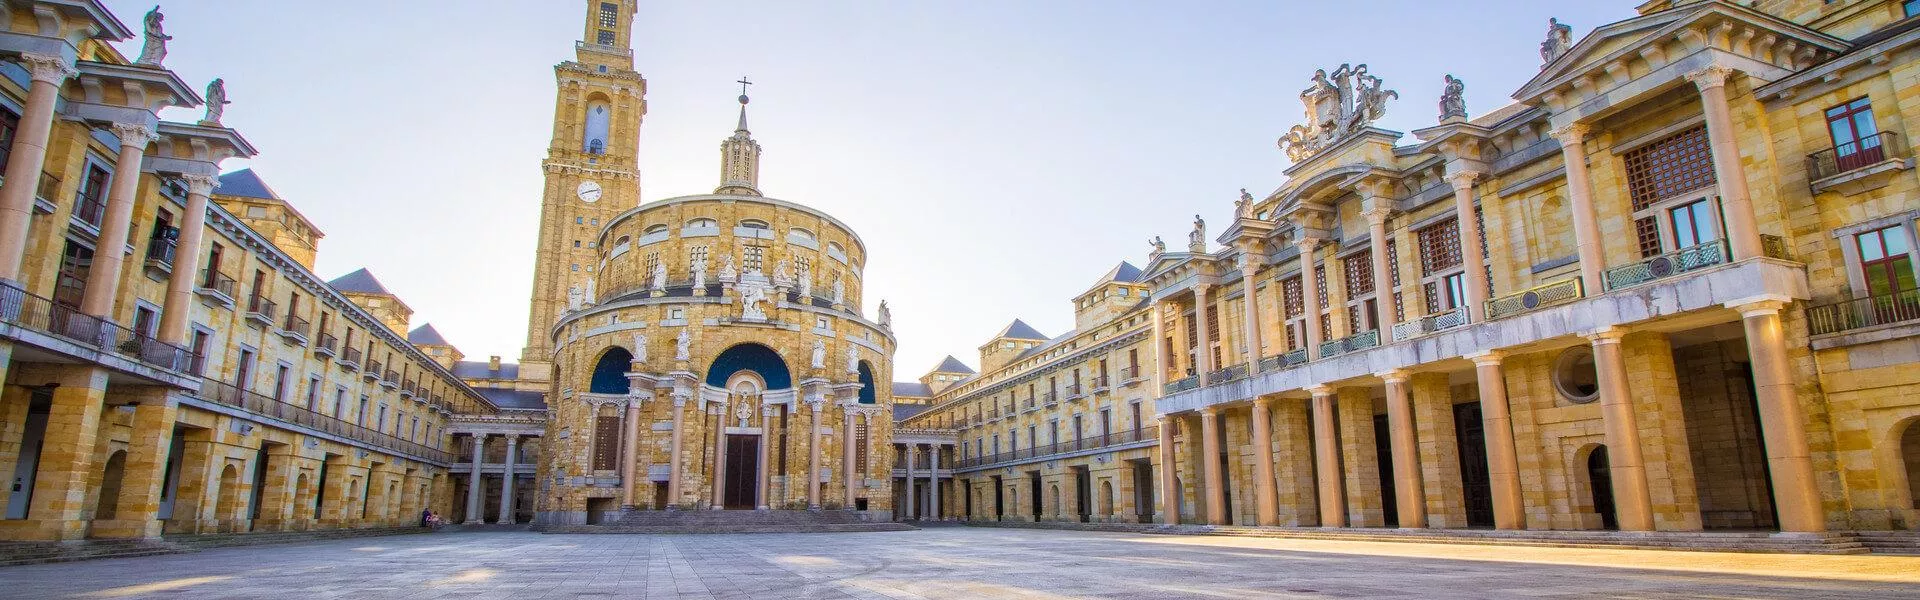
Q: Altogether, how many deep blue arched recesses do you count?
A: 3